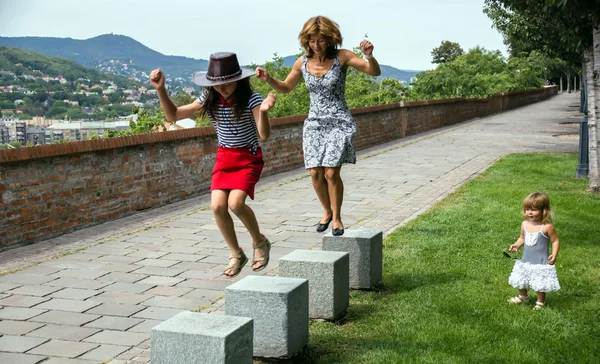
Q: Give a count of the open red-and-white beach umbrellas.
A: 0